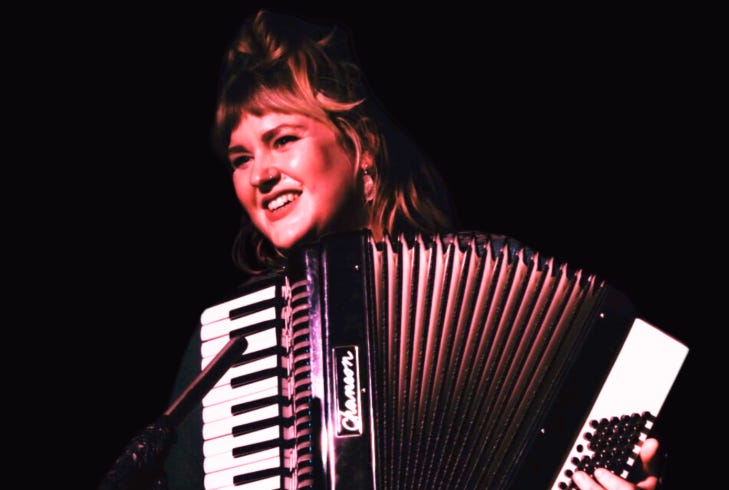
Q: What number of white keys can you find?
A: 12